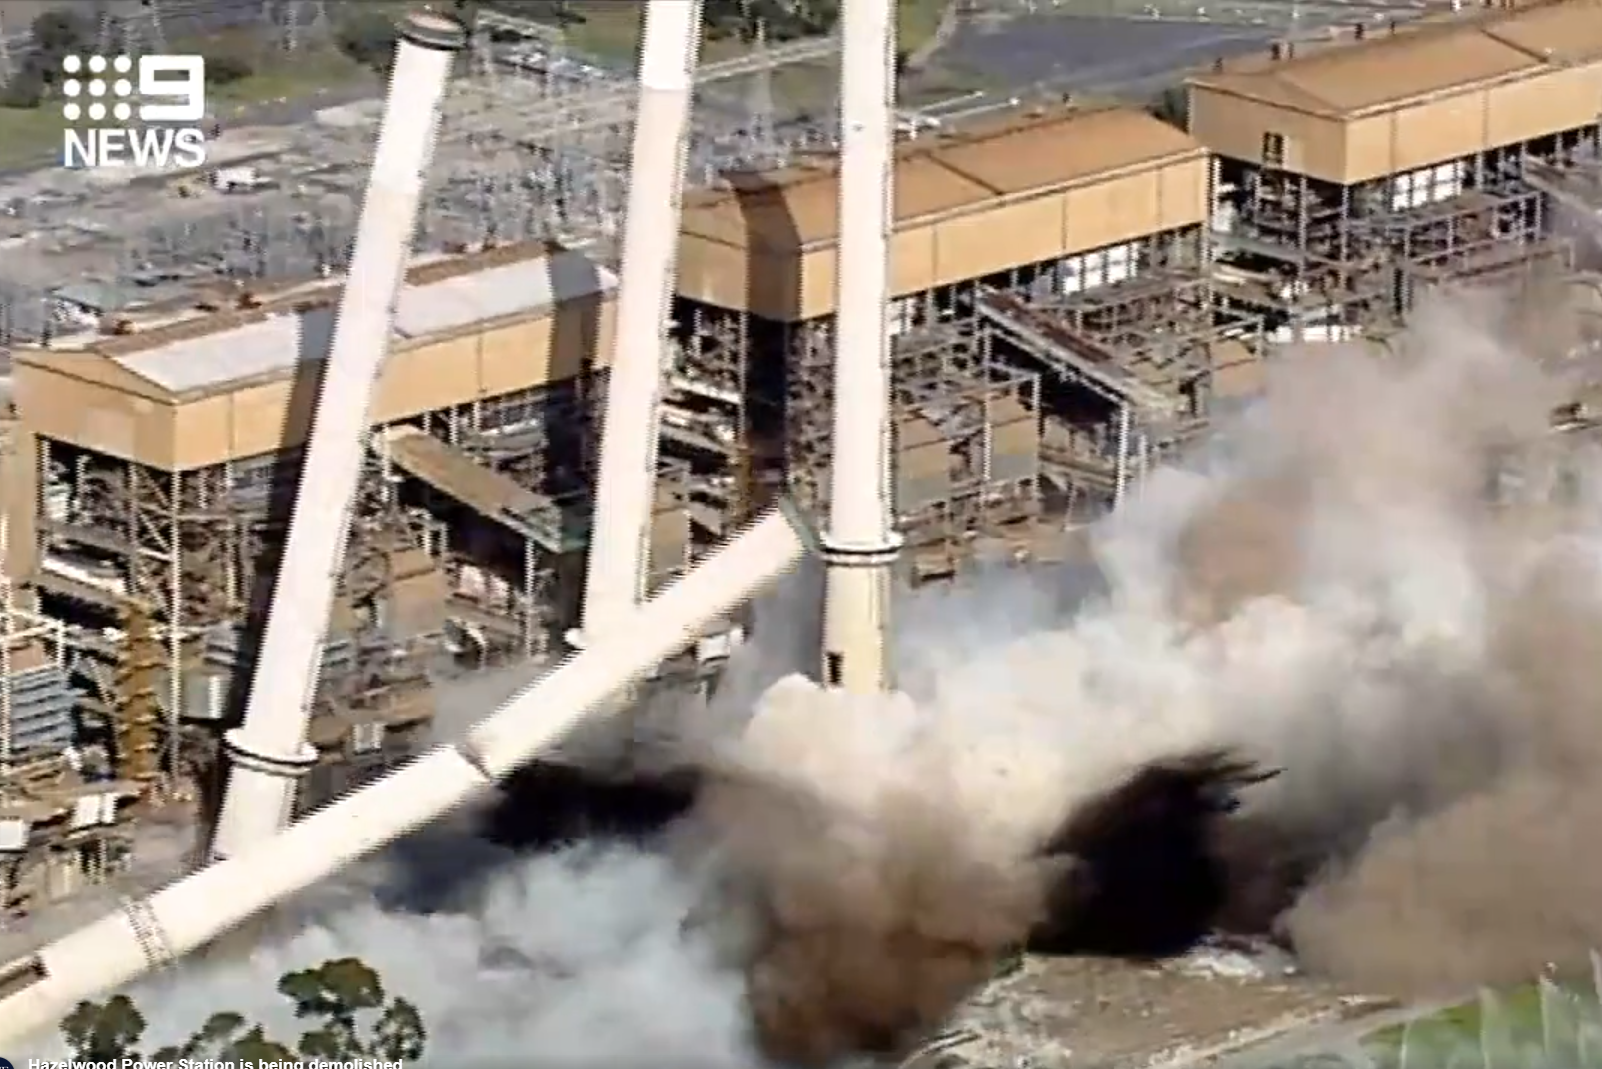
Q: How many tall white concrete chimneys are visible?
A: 4